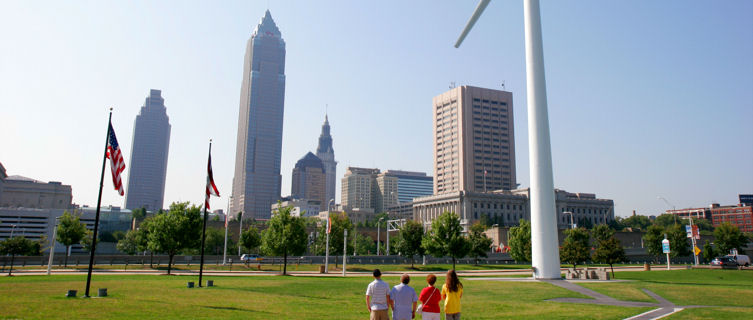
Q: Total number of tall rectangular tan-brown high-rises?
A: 1